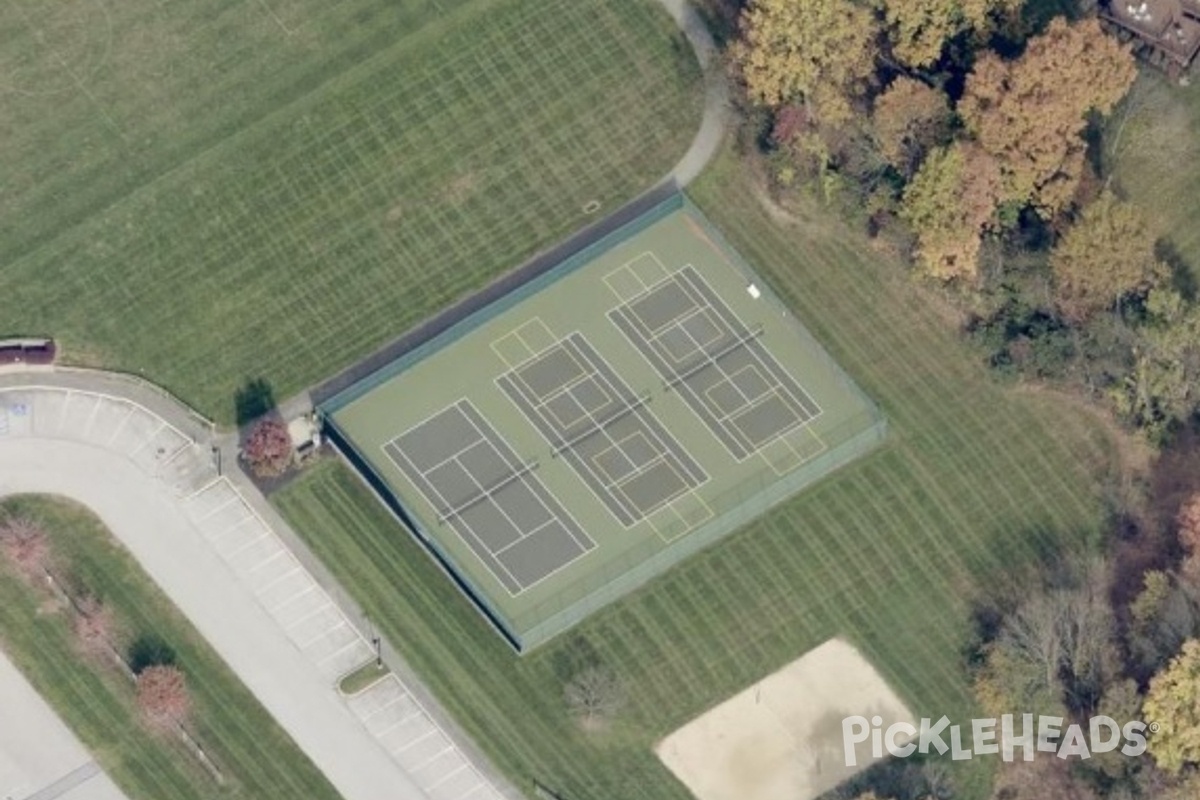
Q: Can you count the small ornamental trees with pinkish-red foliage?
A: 4